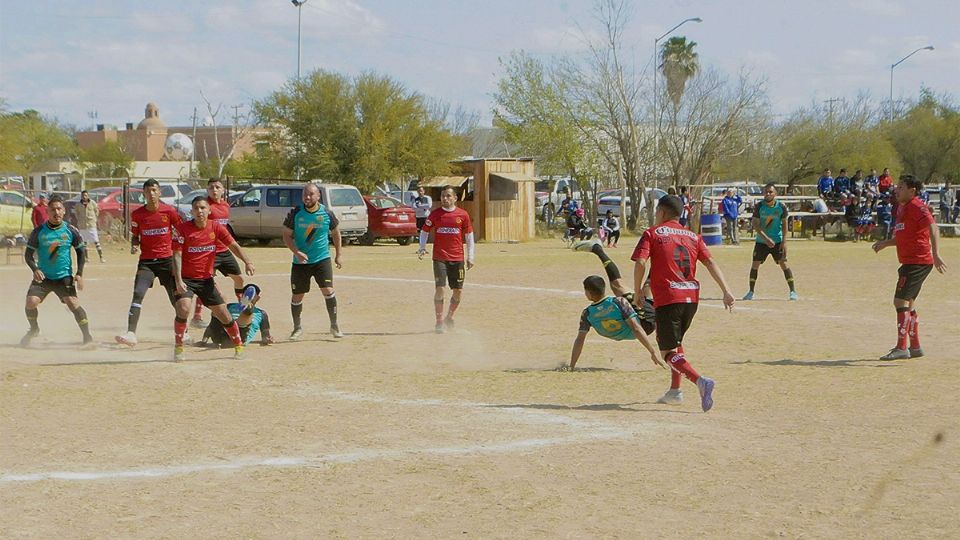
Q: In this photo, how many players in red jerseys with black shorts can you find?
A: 6